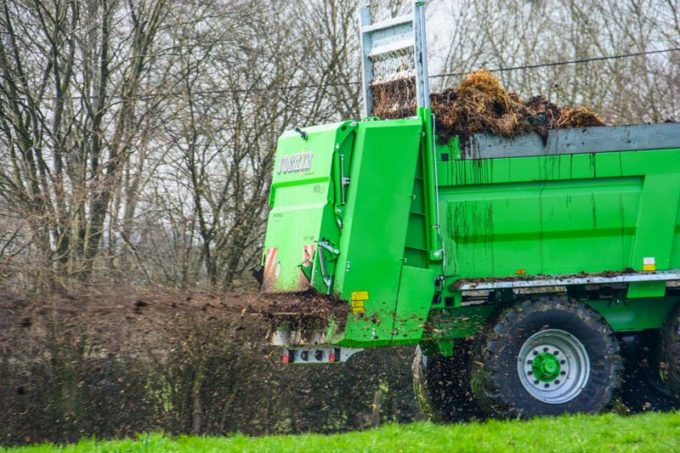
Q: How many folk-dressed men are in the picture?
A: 0